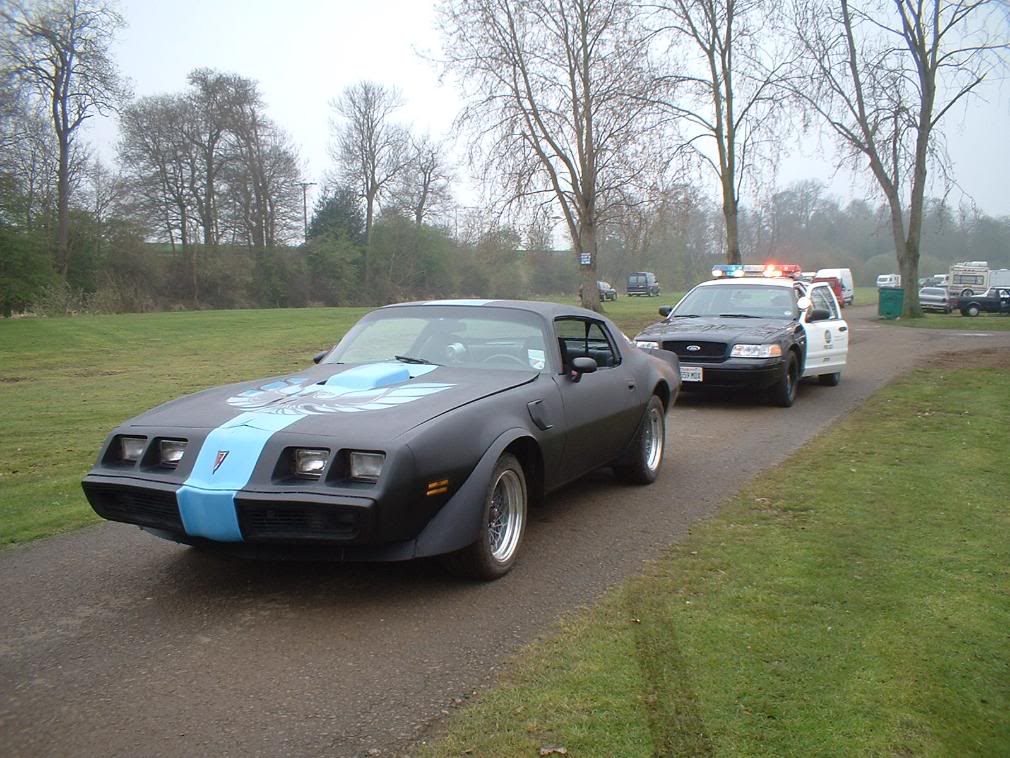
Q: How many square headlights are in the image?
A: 4